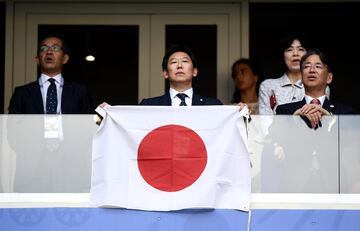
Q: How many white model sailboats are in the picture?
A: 0